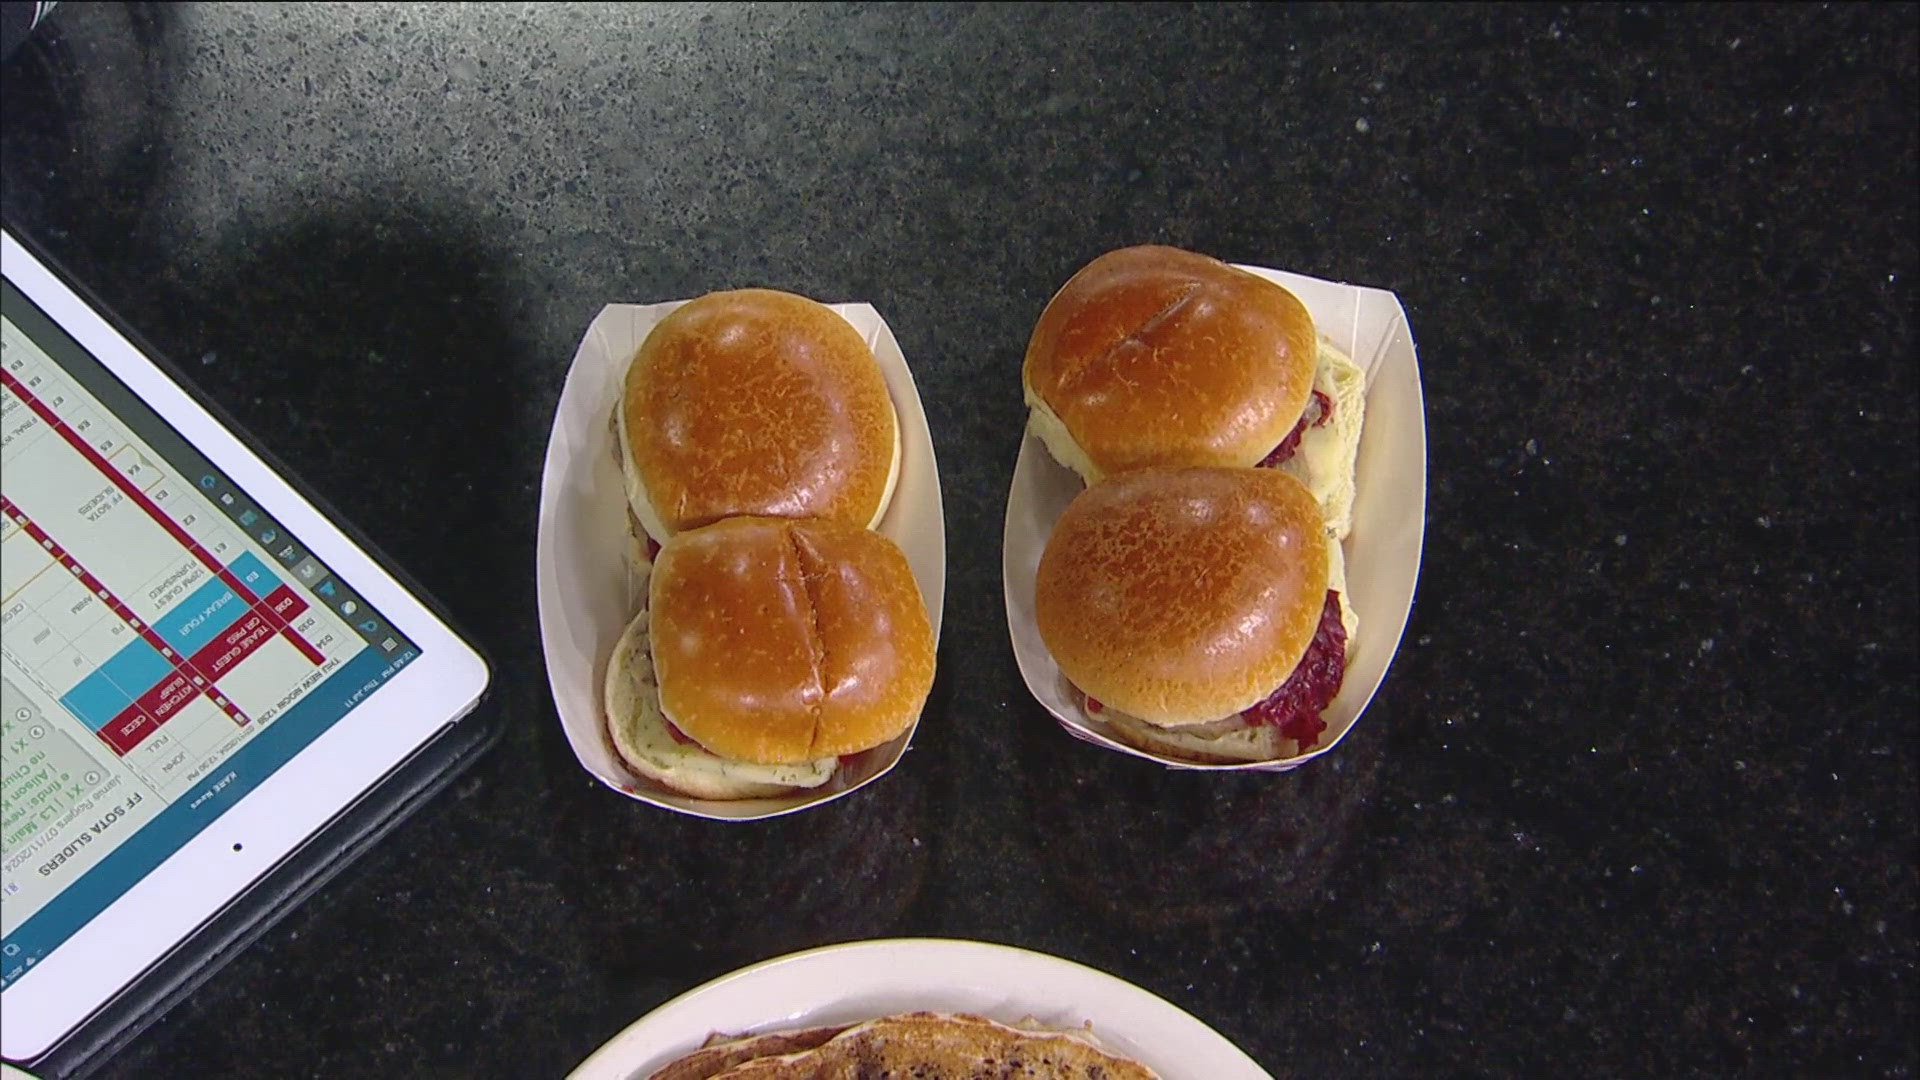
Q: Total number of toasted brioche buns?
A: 4